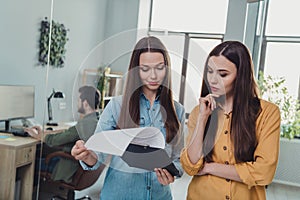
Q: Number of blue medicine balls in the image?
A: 0